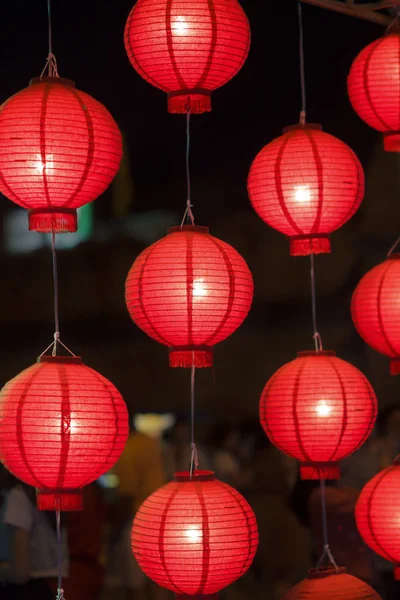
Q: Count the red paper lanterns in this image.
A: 11